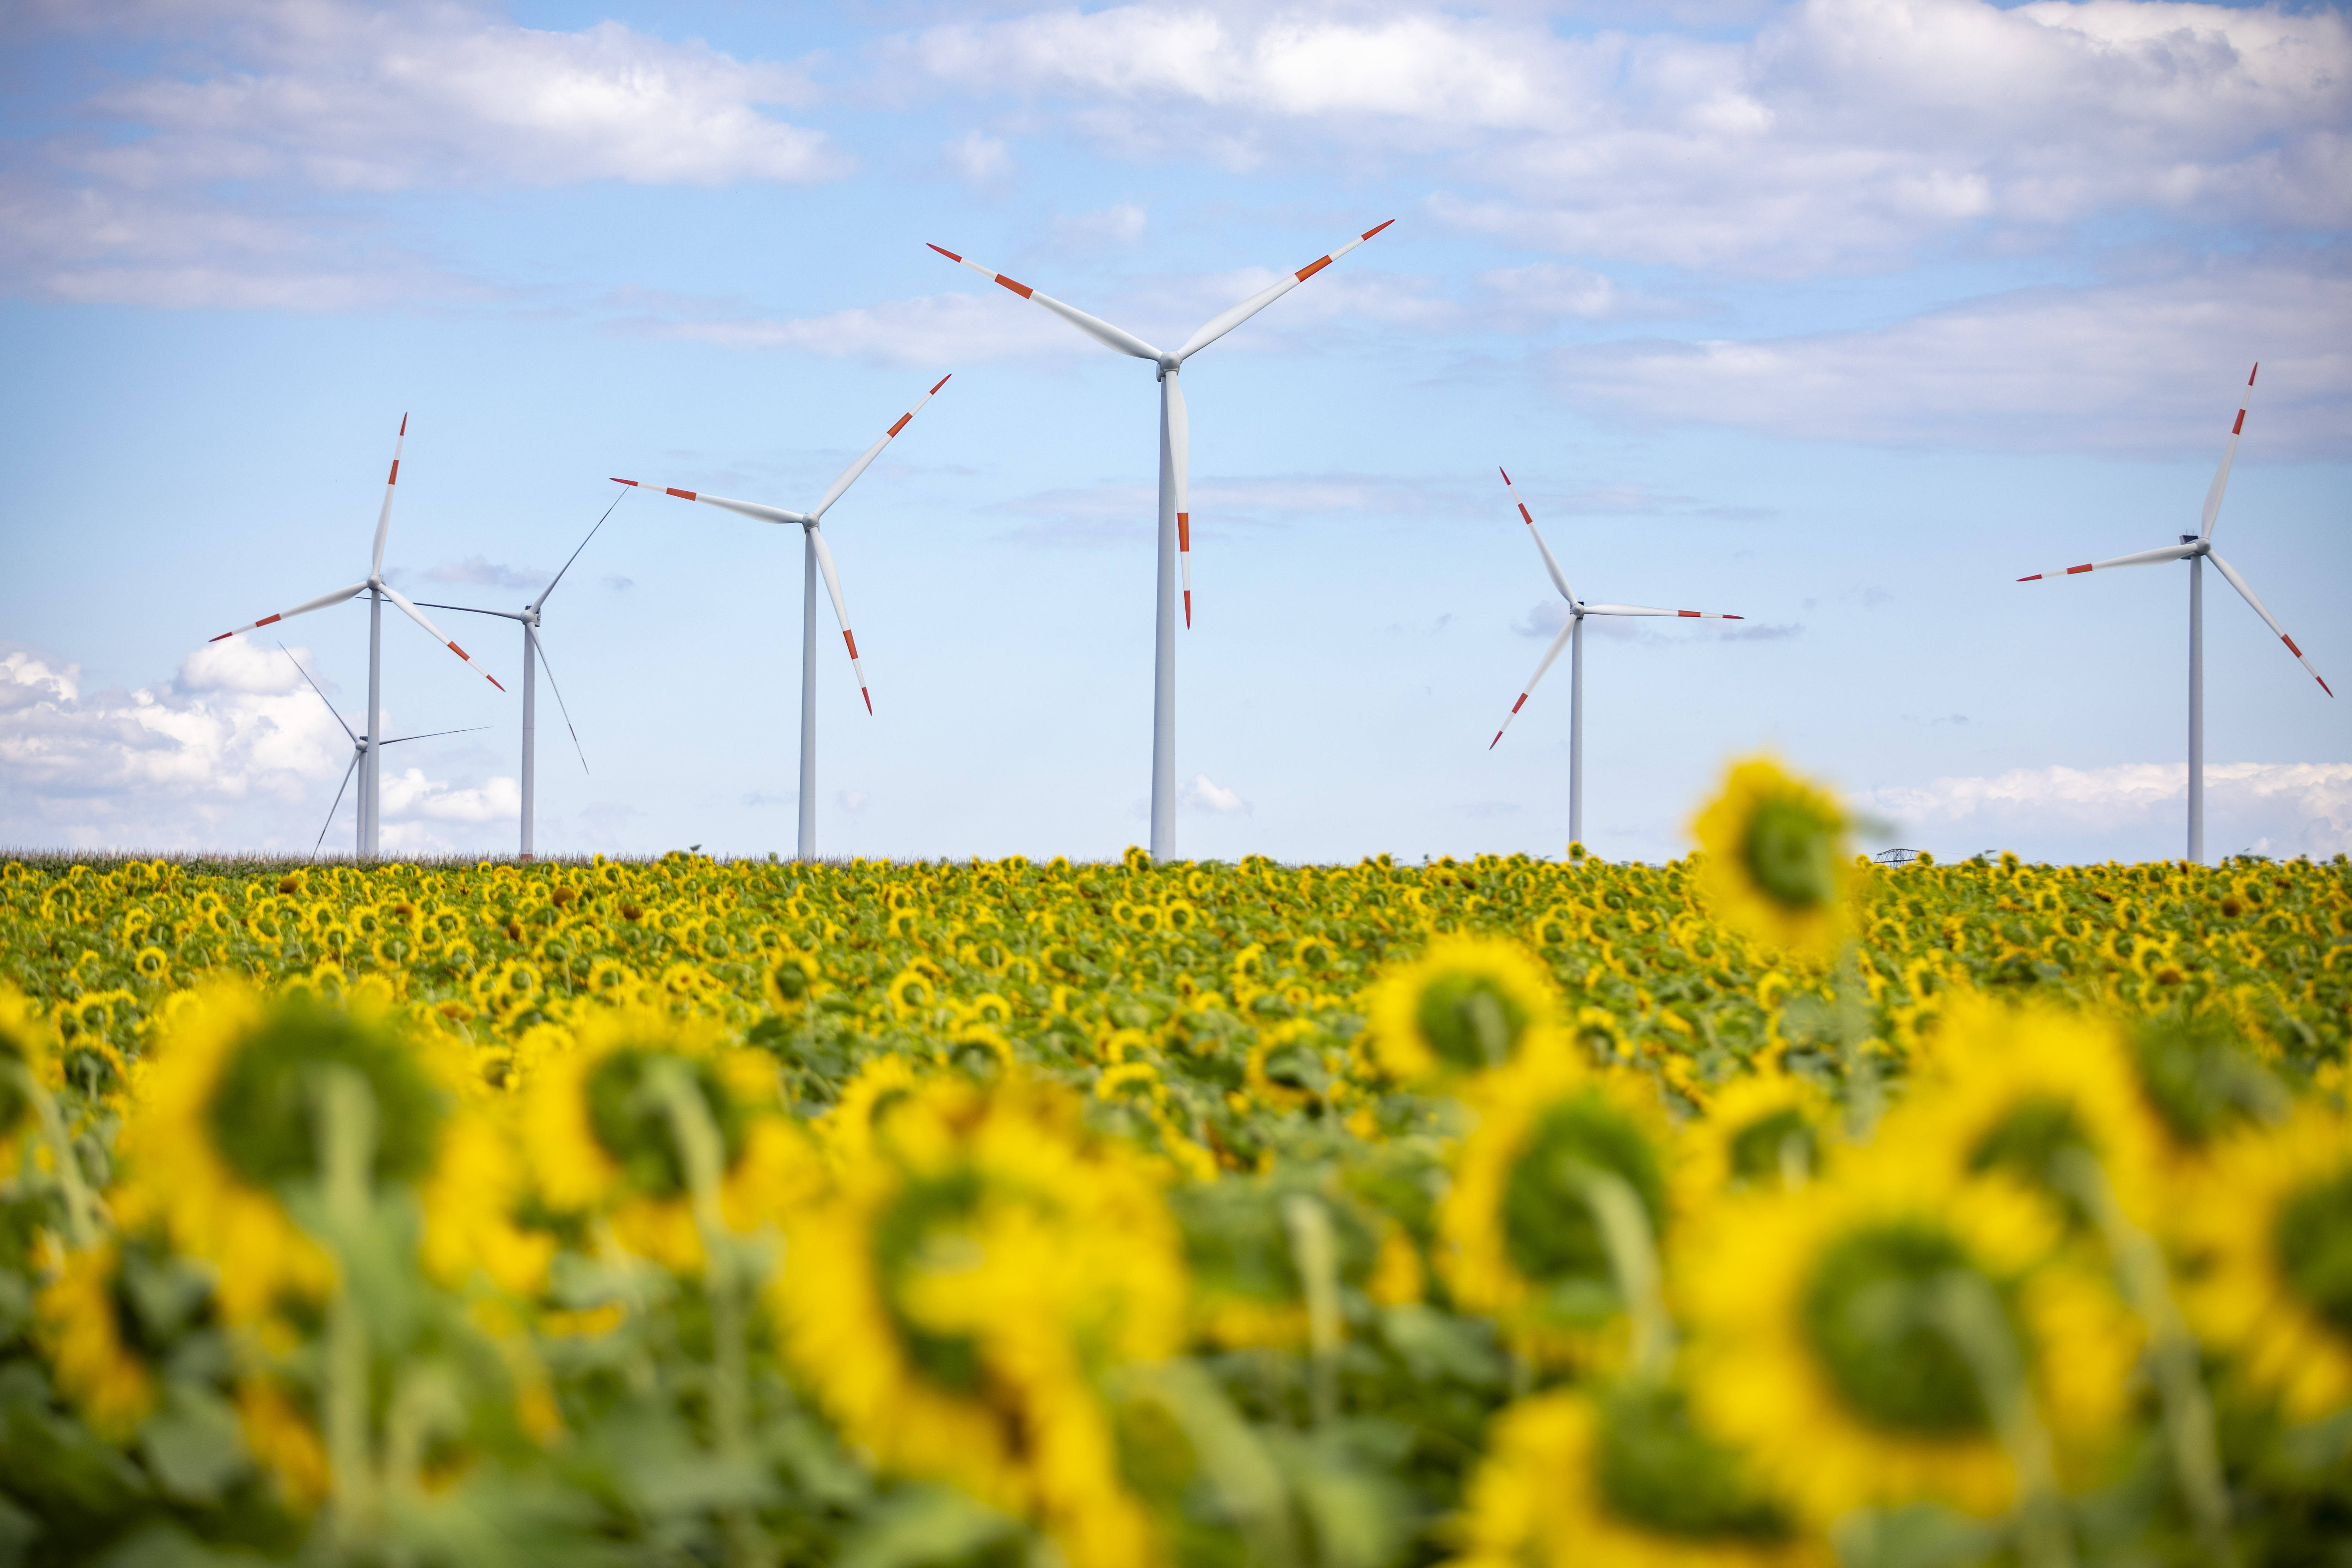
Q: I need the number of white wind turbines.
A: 7